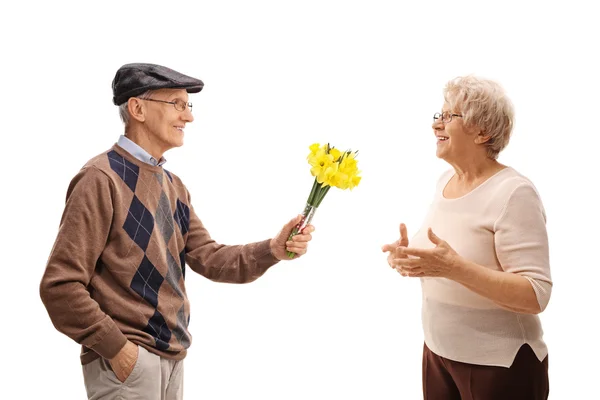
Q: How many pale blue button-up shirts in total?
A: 1